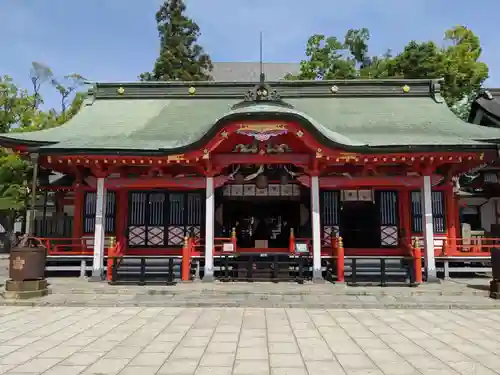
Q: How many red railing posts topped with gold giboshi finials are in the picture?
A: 6